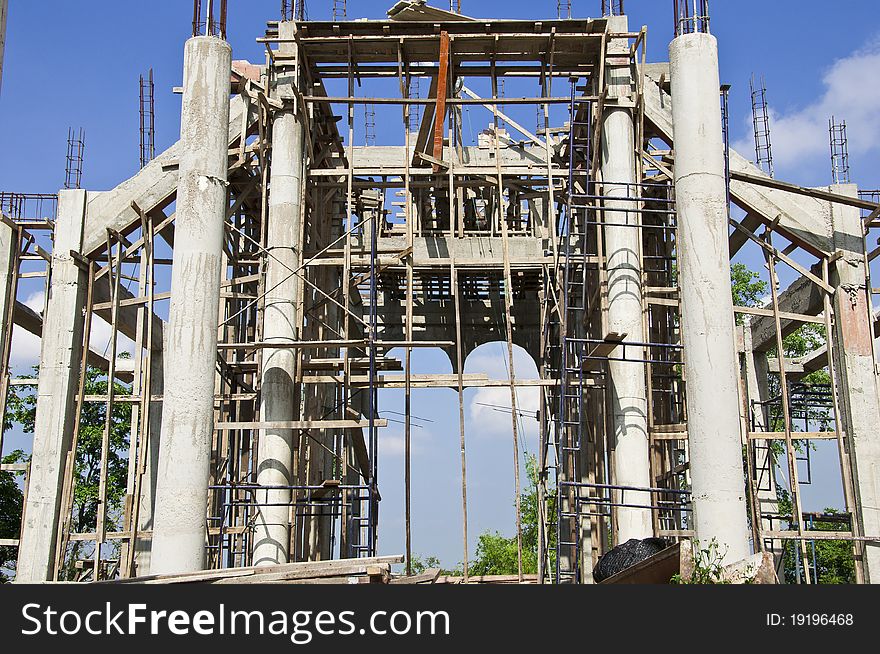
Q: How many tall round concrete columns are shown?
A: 4